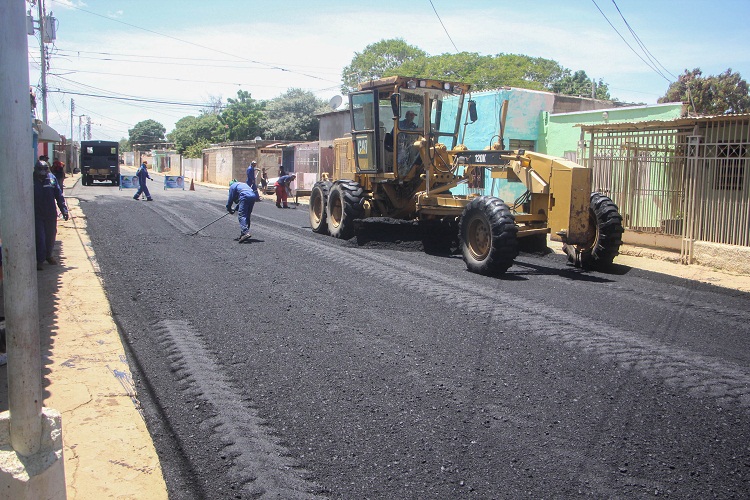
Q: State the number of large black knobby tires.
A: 4